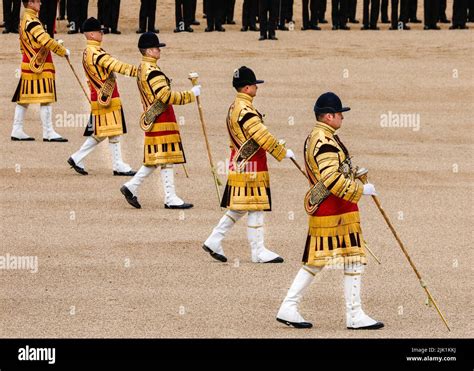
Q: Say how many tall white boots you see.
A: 10